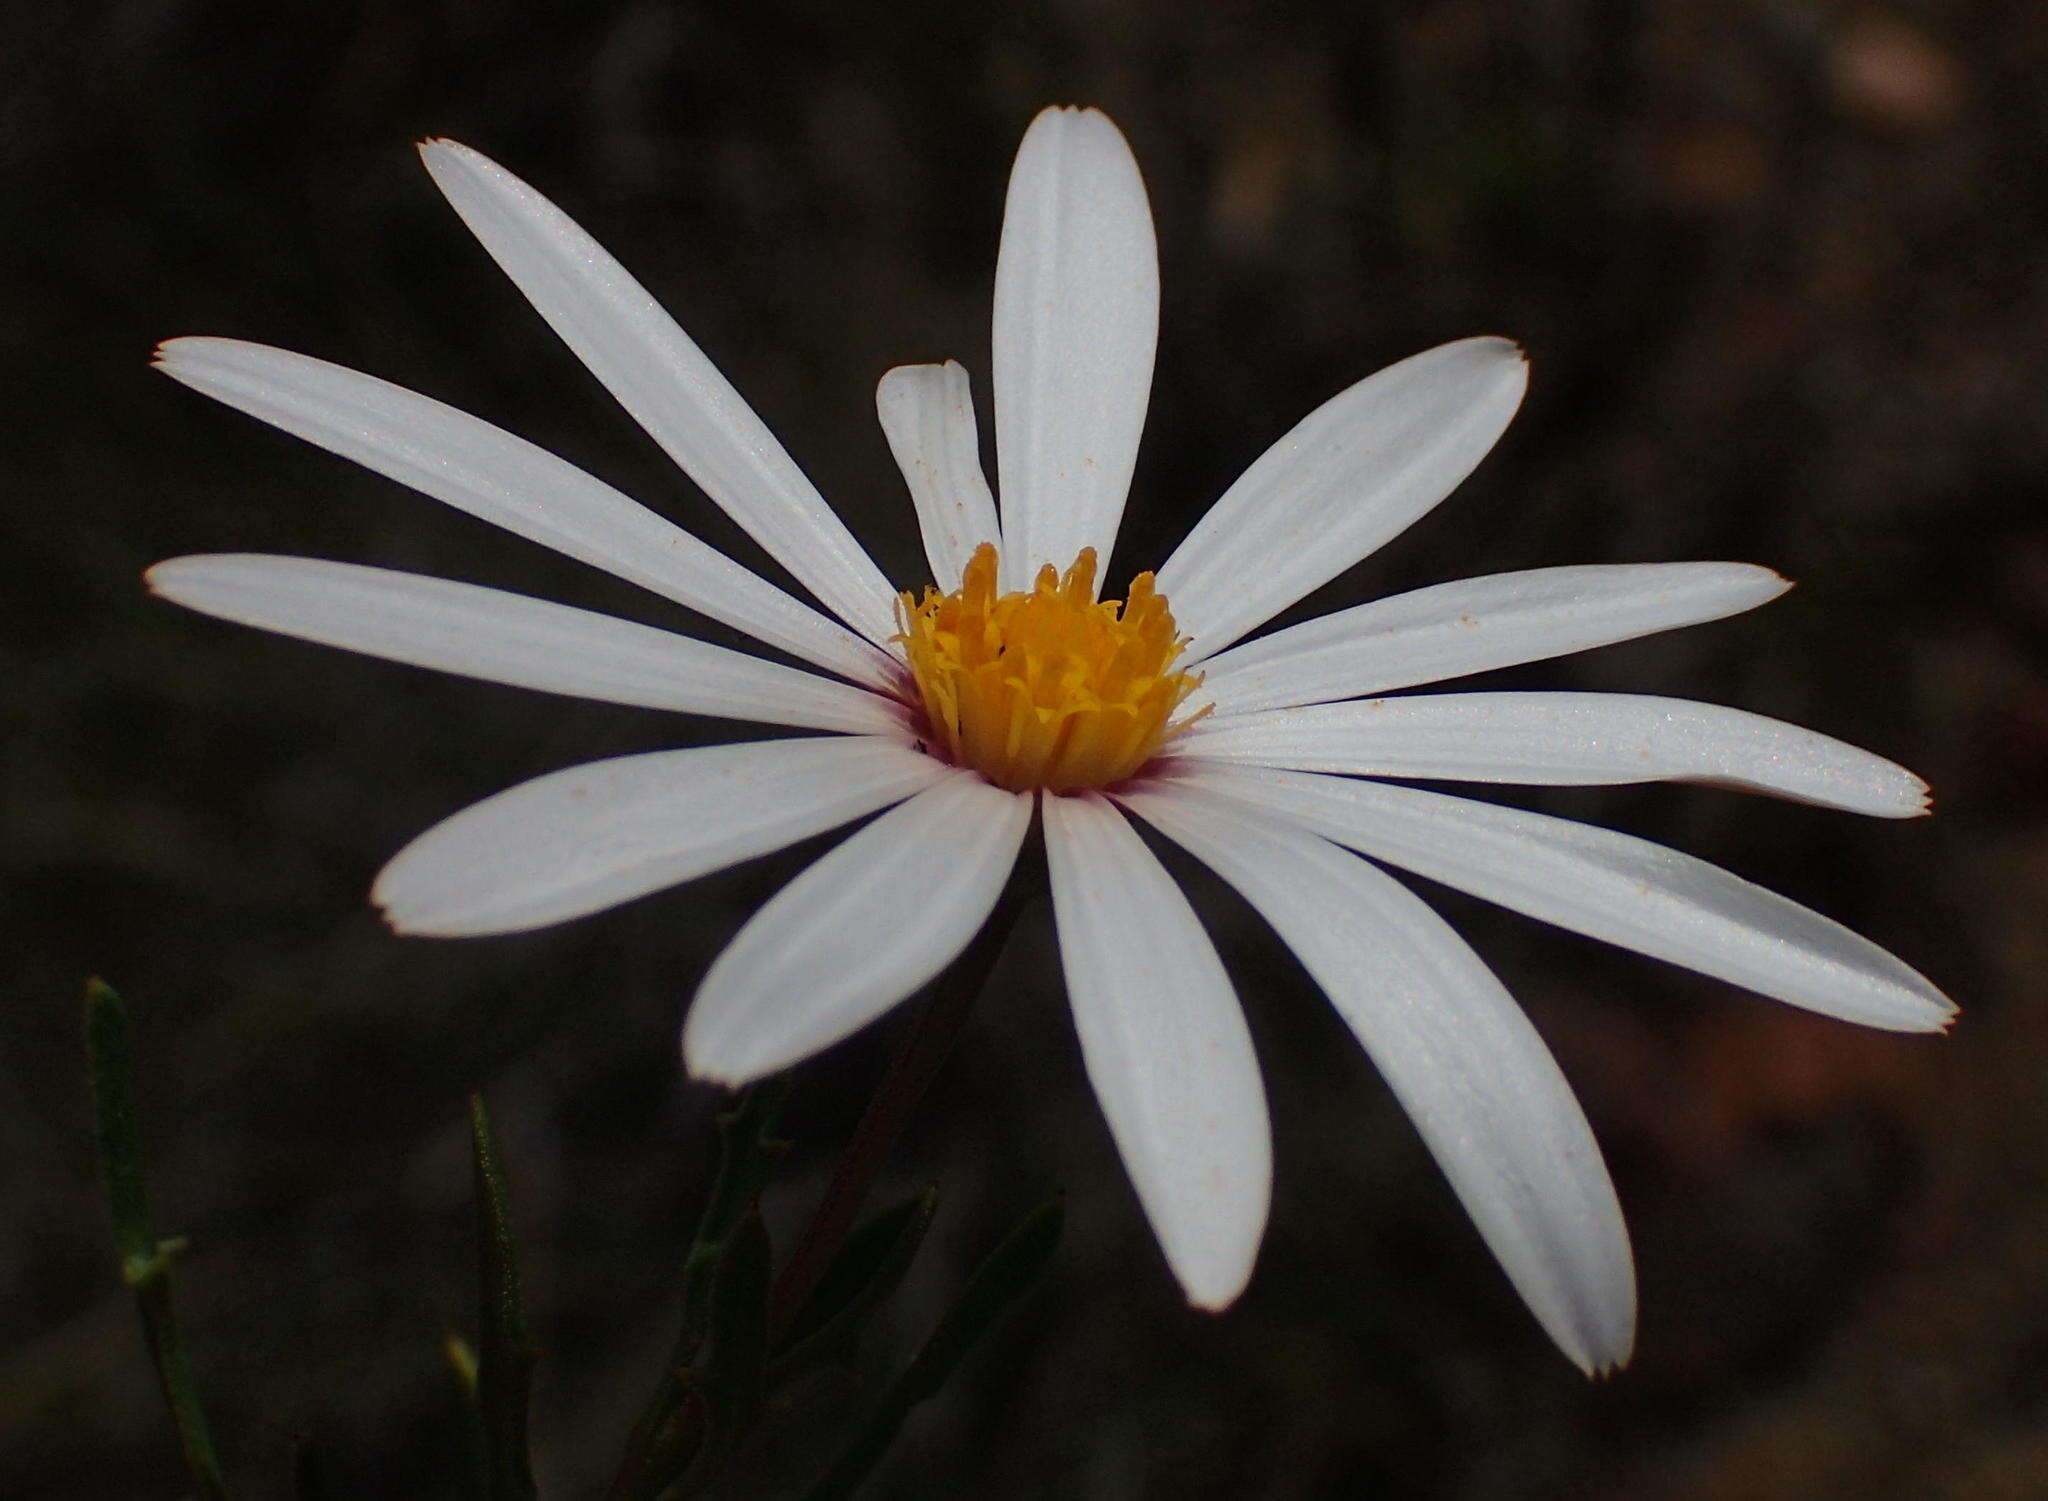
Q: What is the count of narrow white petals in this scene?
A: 13